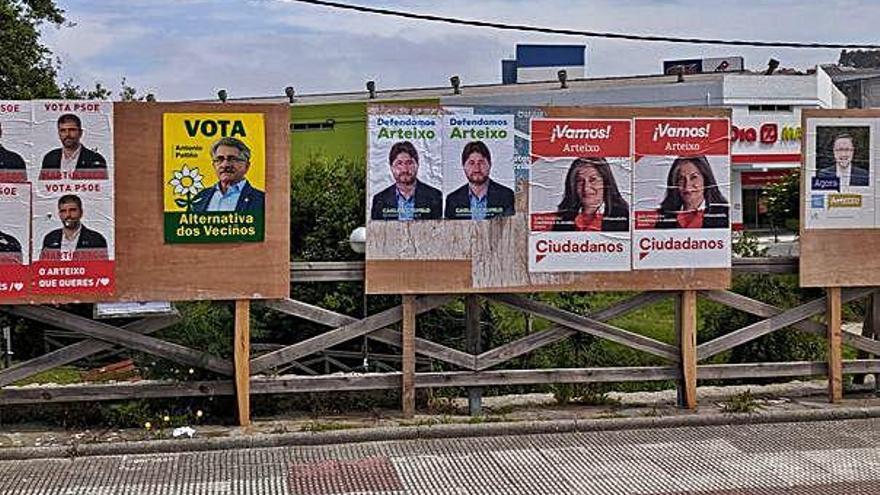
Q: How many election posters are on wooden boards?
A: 10